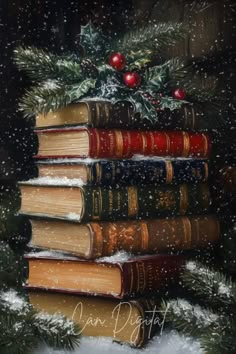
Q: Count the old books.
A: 7